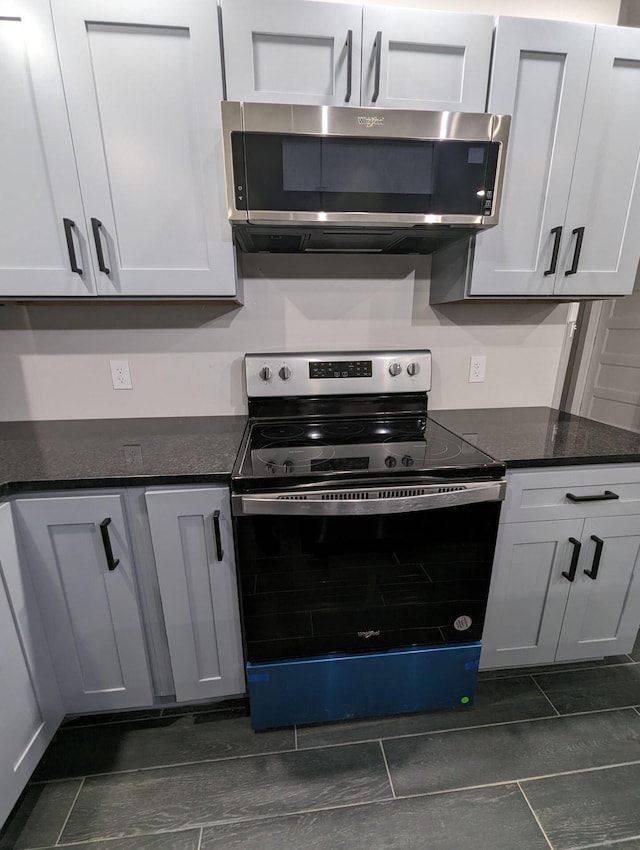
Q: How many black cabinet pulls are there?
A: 11